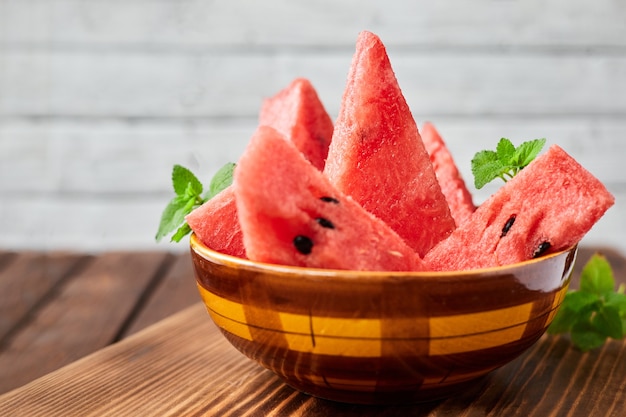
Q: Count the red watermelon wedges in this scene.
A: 6